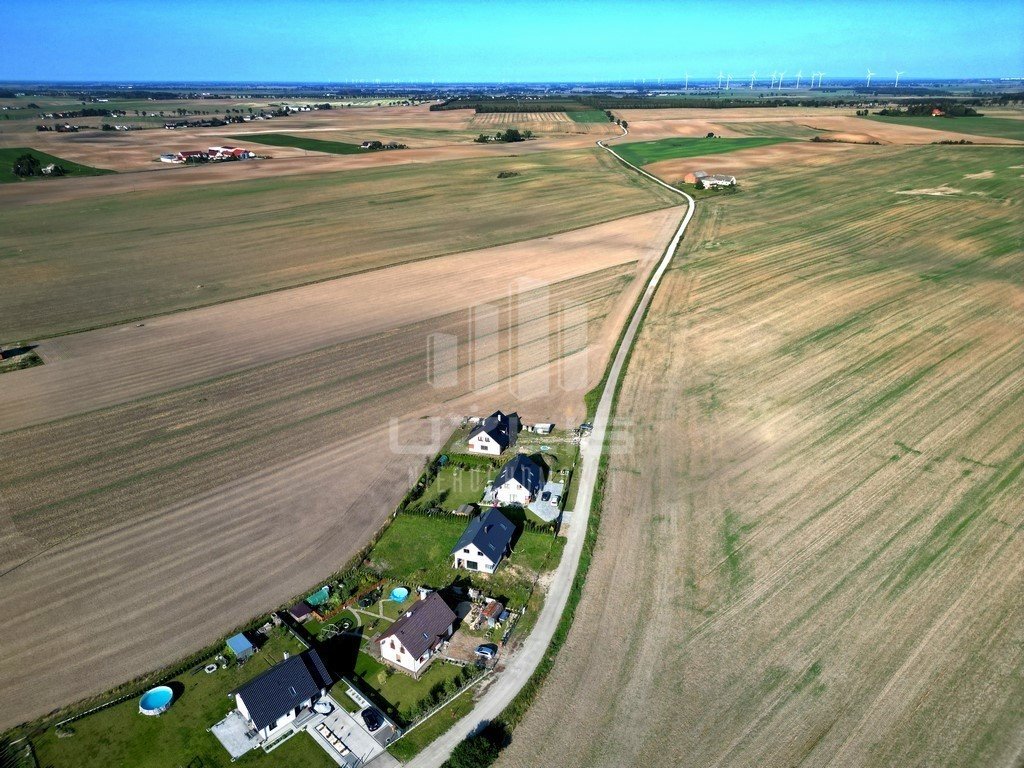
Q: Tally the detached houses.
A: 5